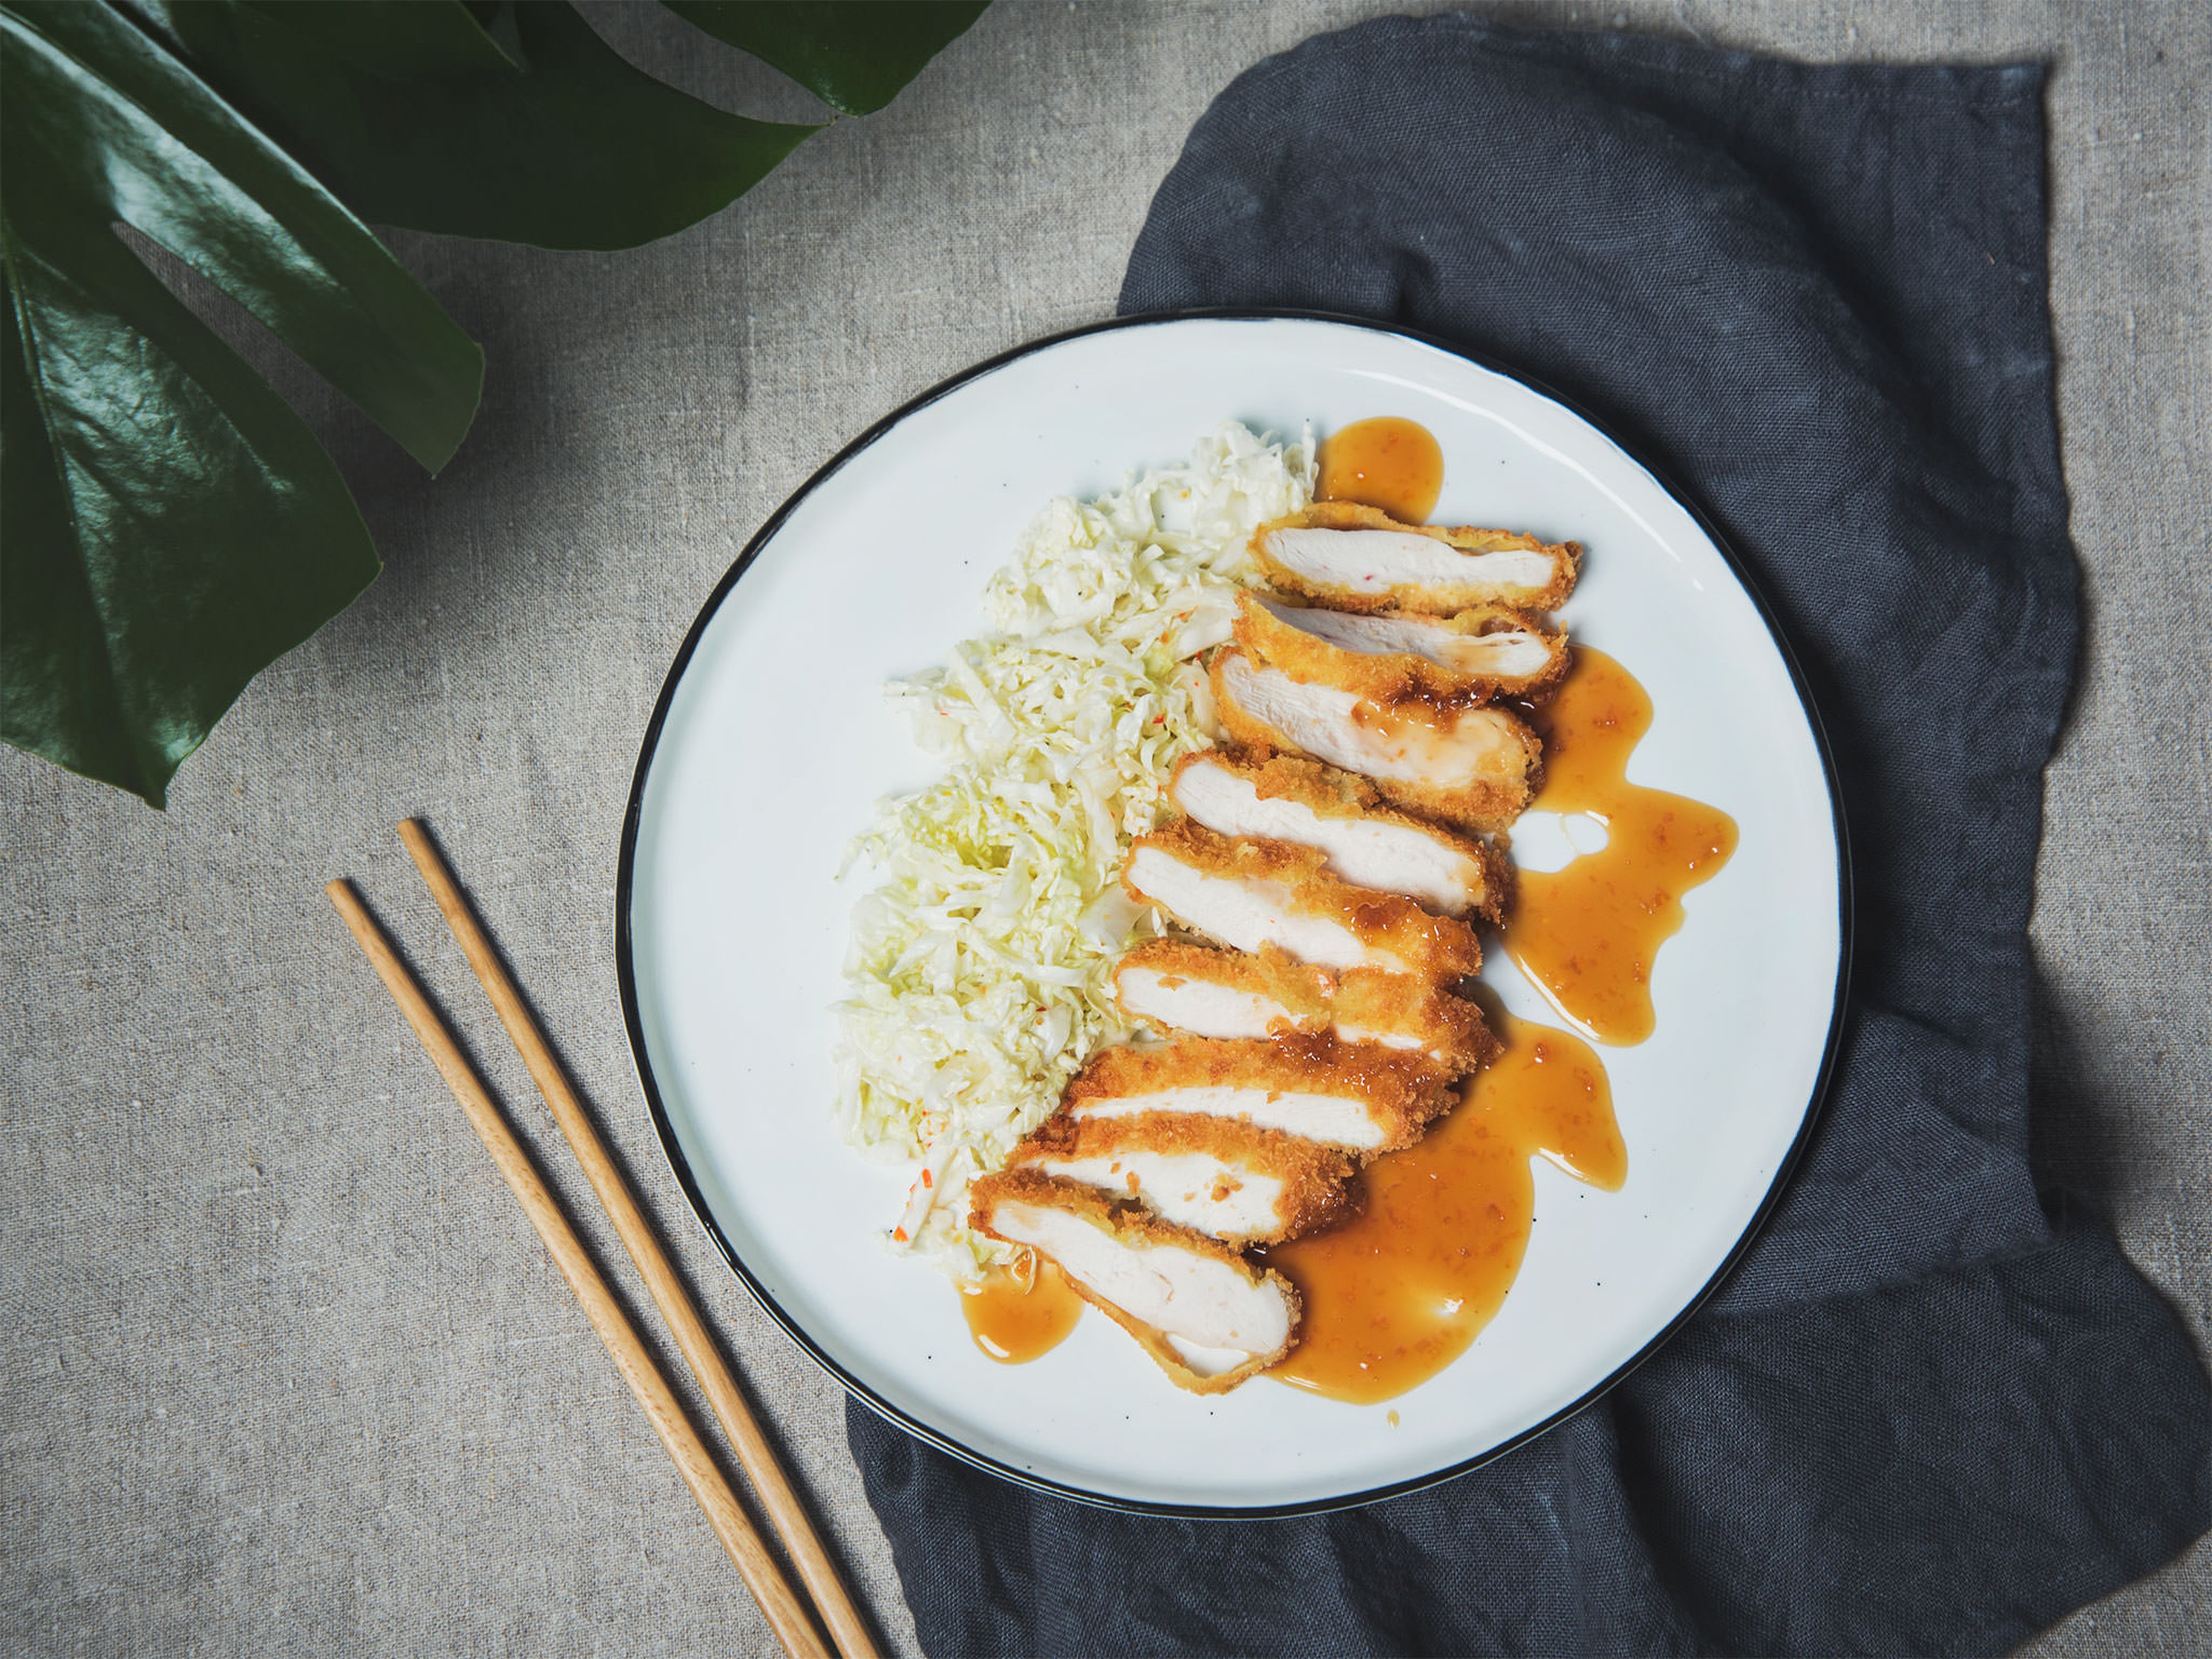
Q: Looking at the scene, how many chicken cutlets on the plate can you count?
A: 9